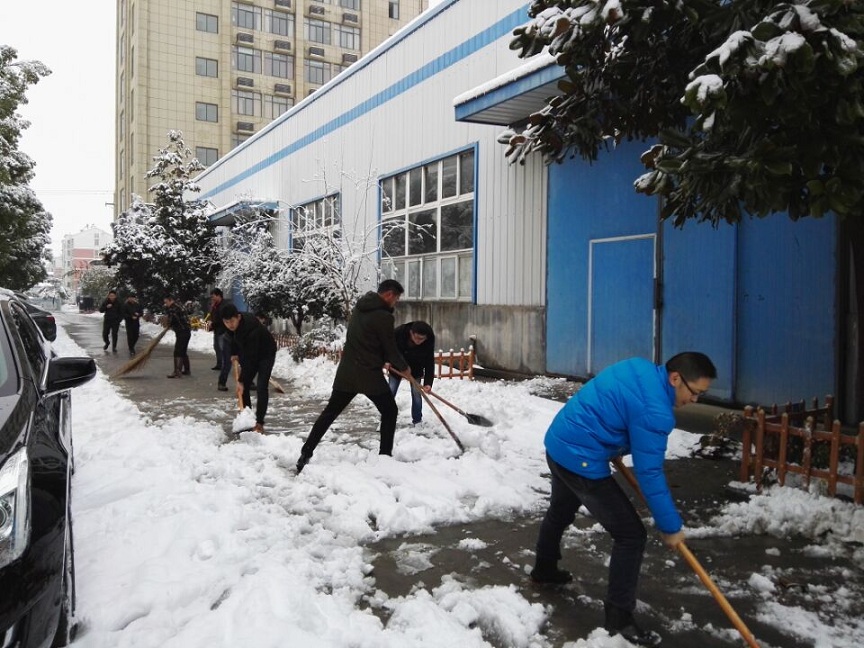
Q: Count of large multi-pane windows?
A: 2